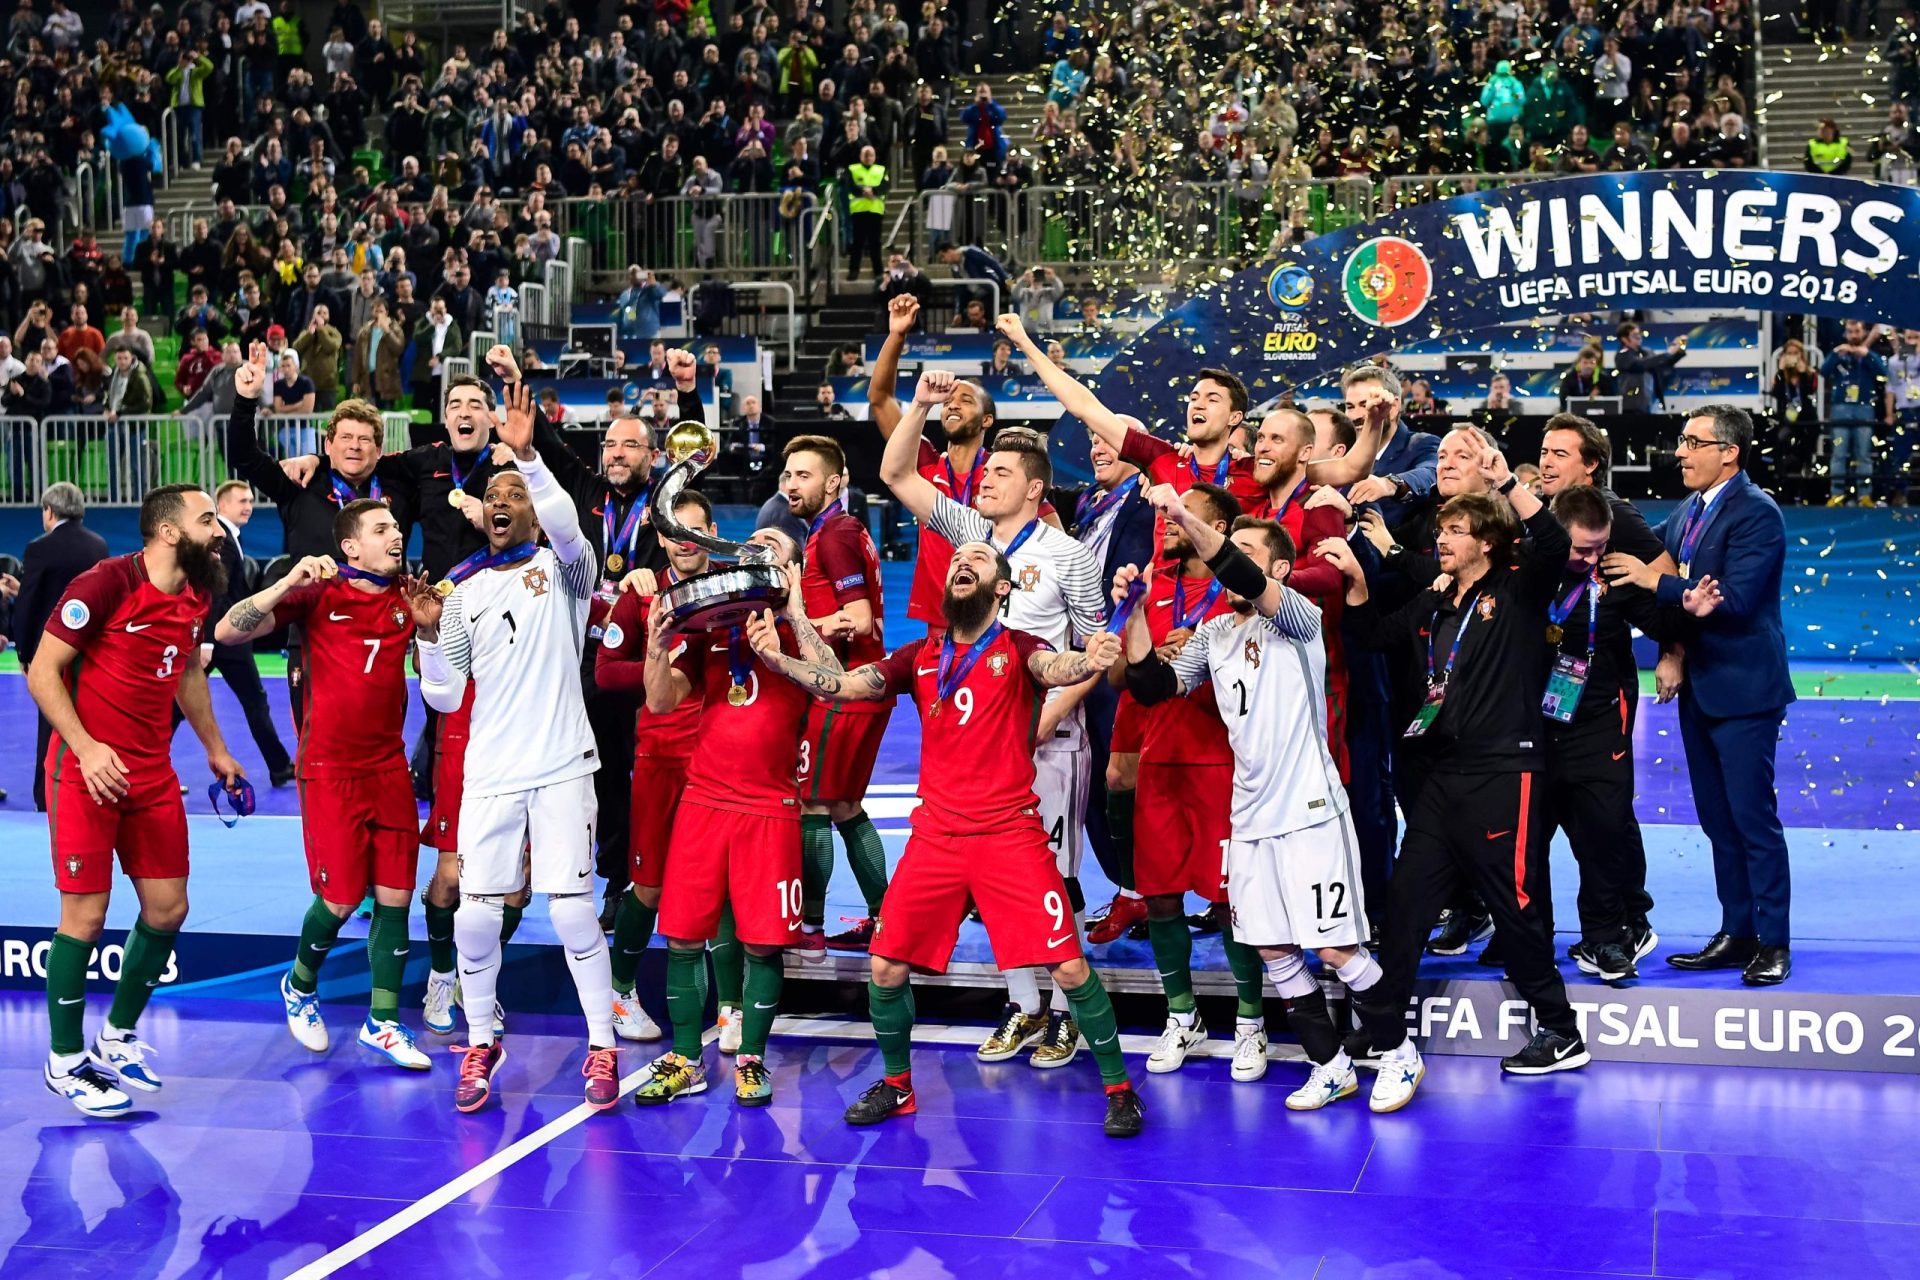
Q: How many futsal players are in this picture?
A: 14